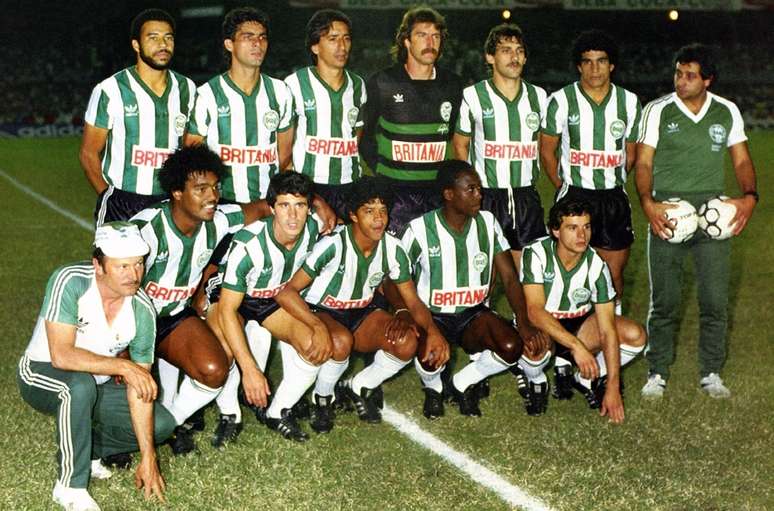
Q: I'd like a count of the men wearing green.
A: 13